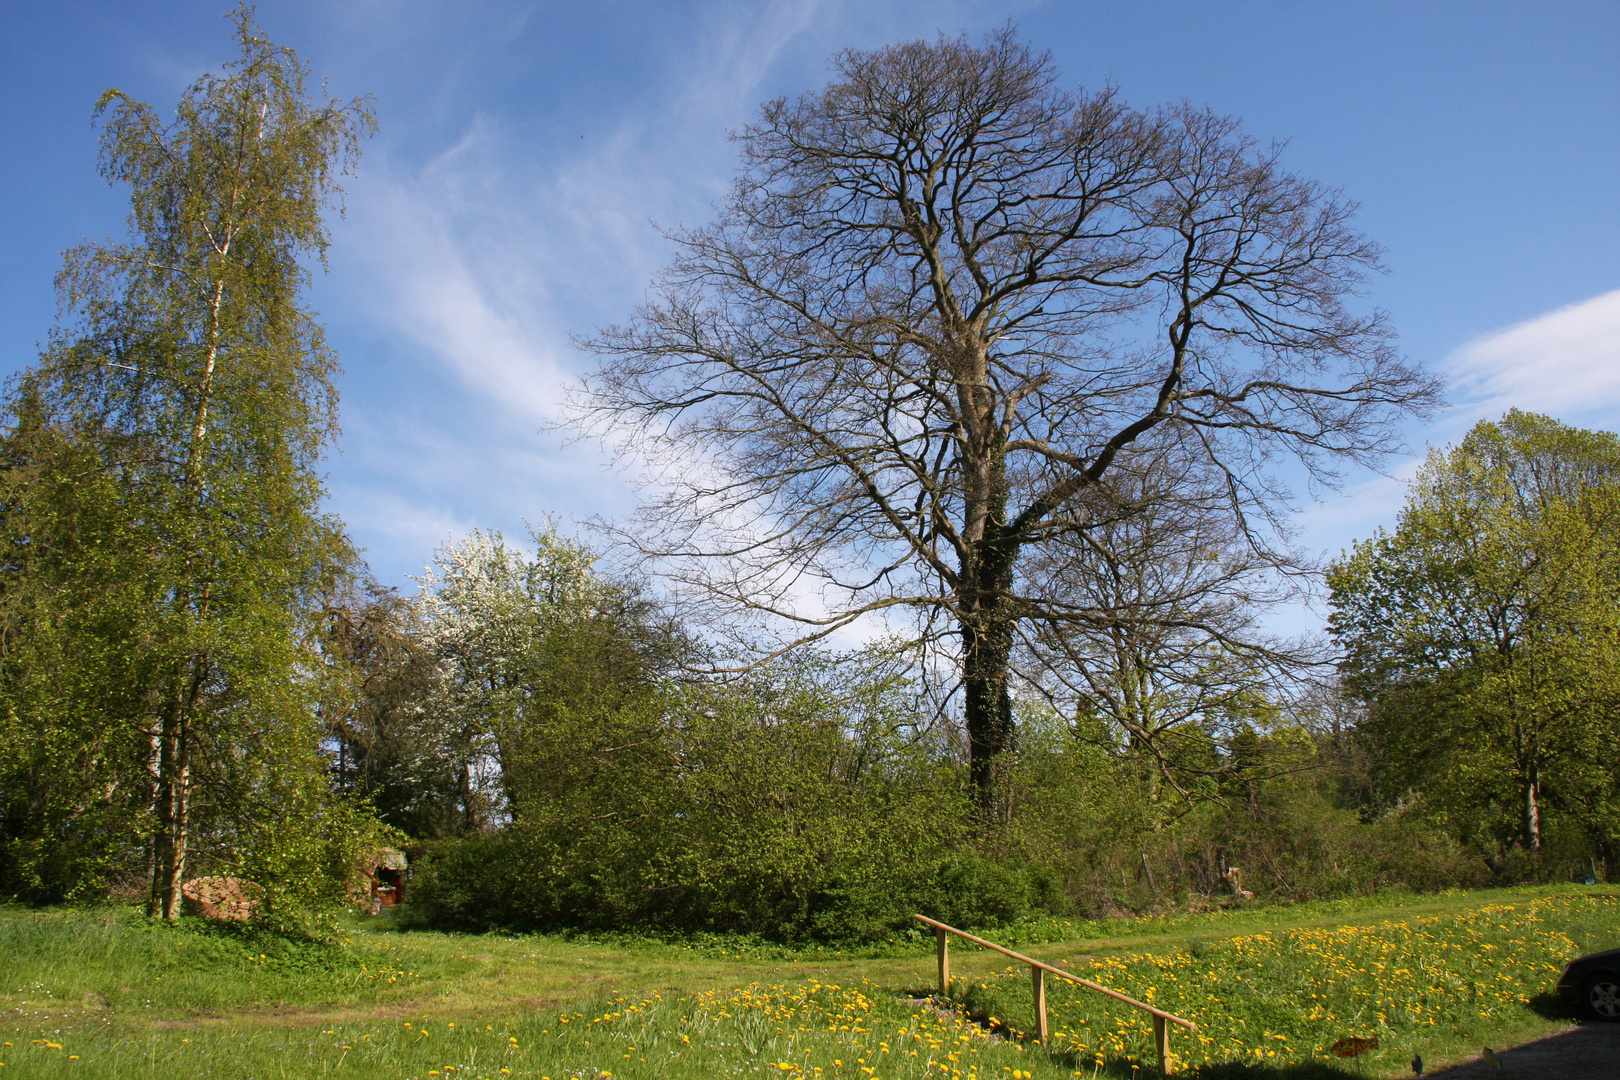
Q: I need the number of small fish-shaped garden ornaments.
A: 3